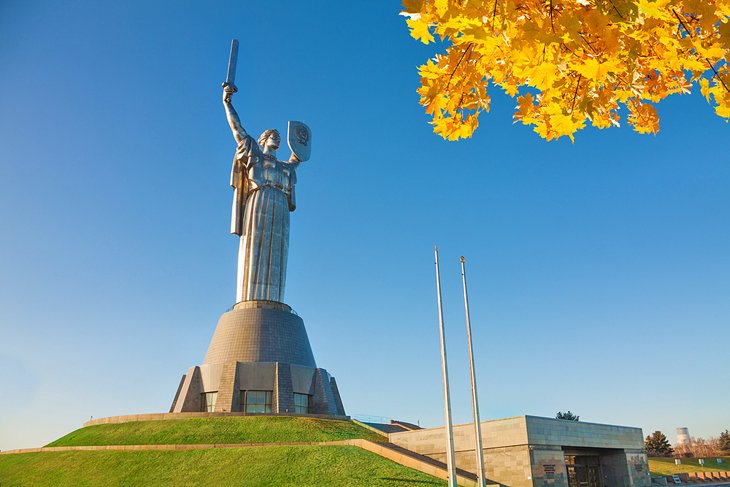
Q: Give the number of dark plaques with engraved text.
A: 2